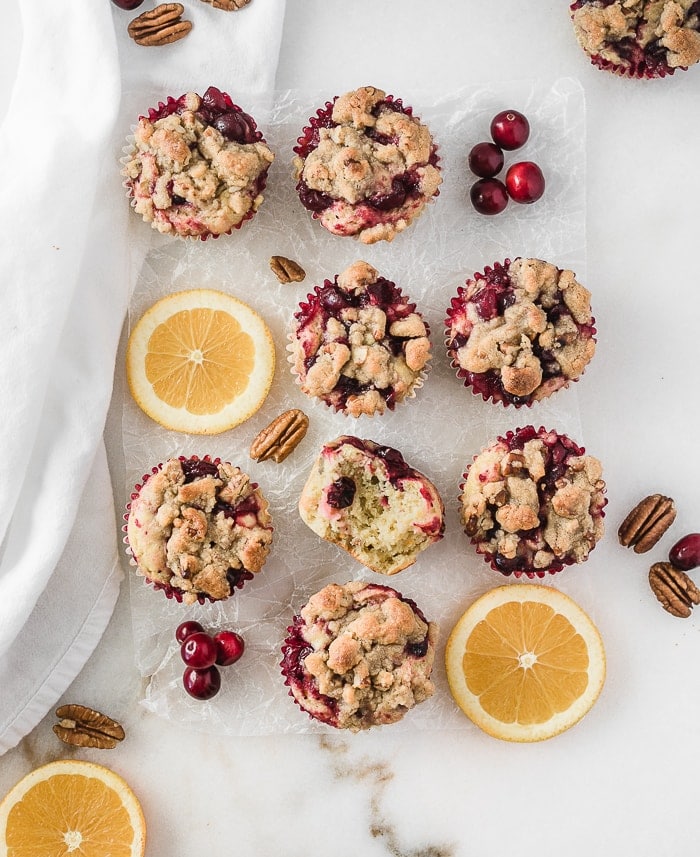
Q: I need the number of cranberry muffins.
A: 9